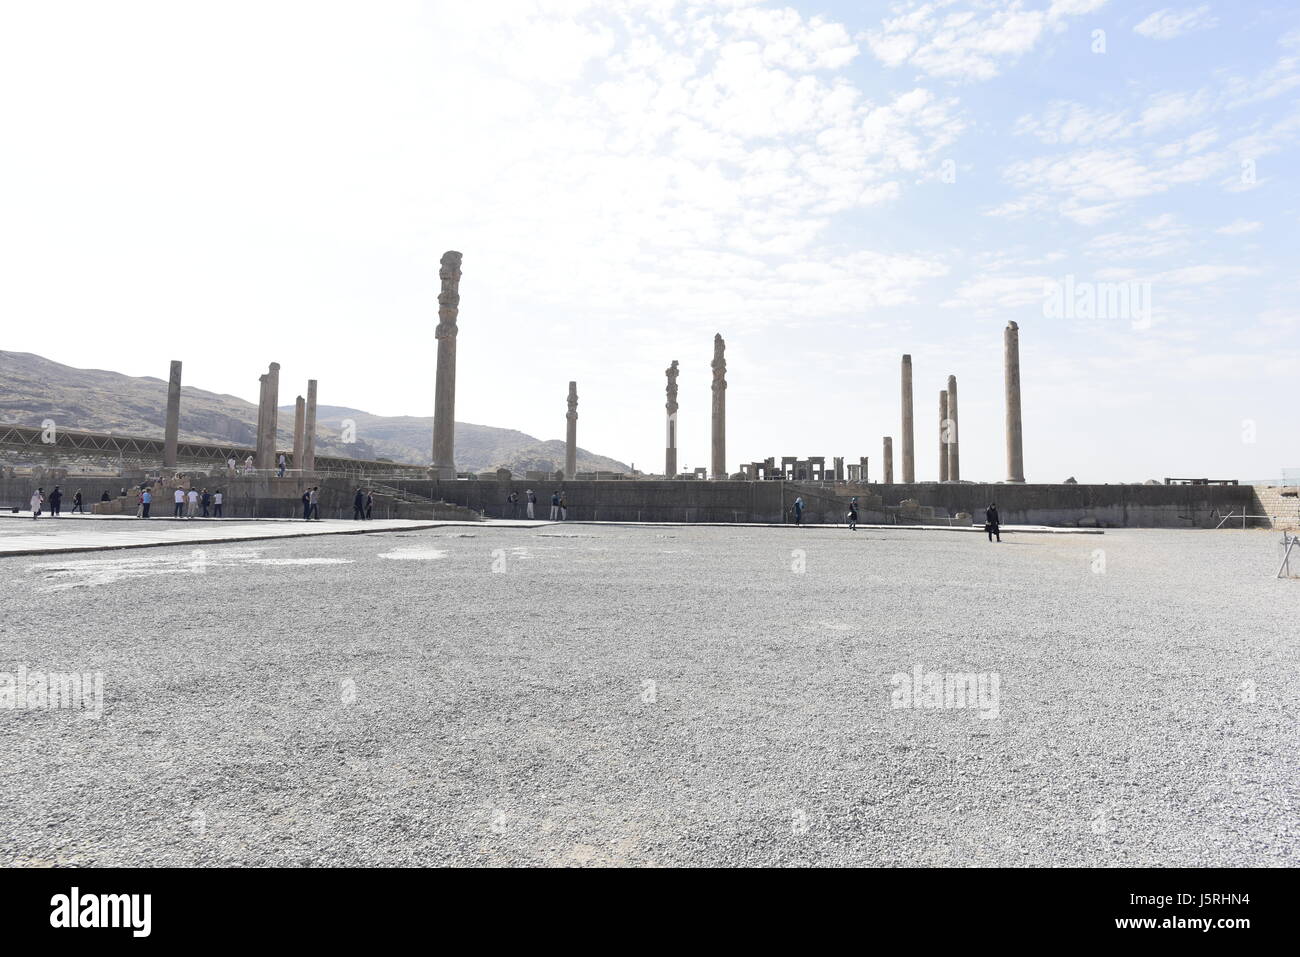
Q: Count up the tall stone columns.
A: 14